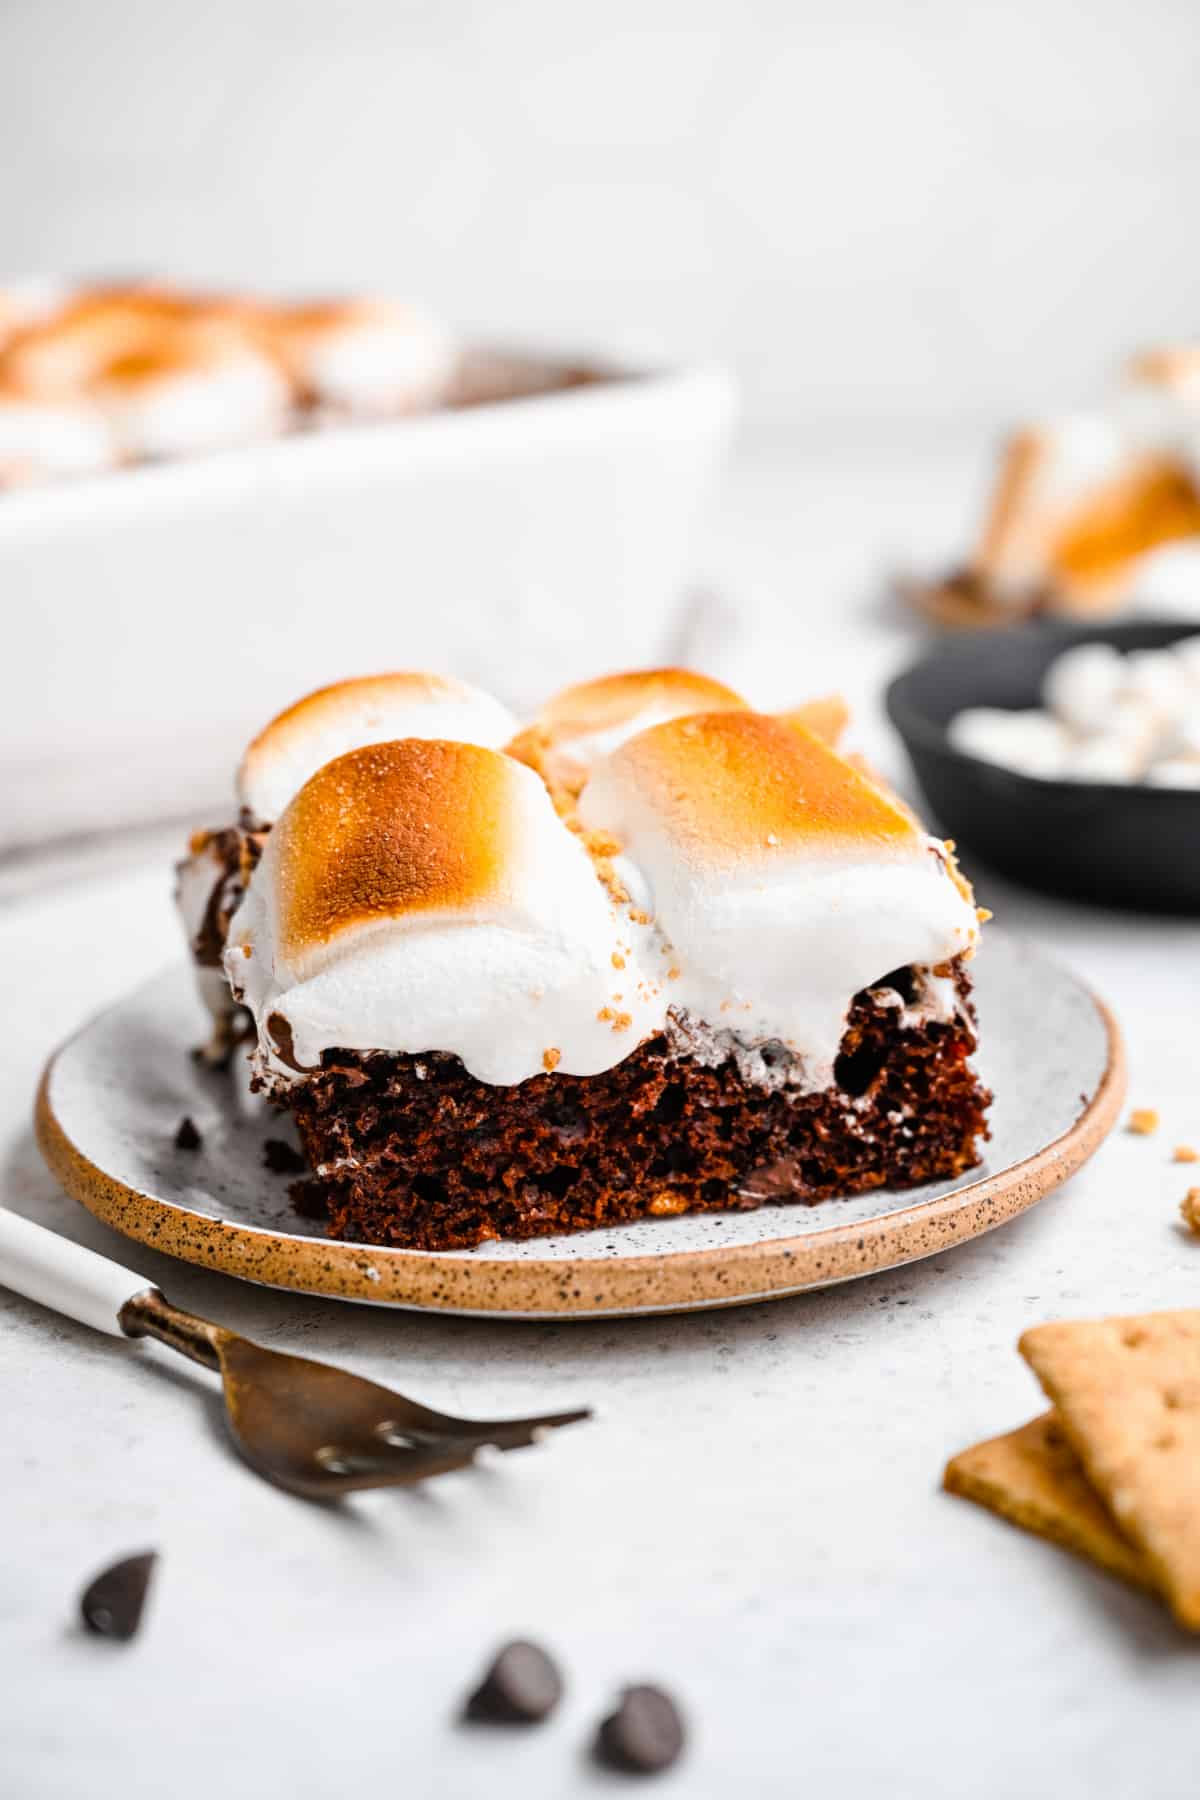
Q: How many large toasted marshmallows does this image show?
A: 4